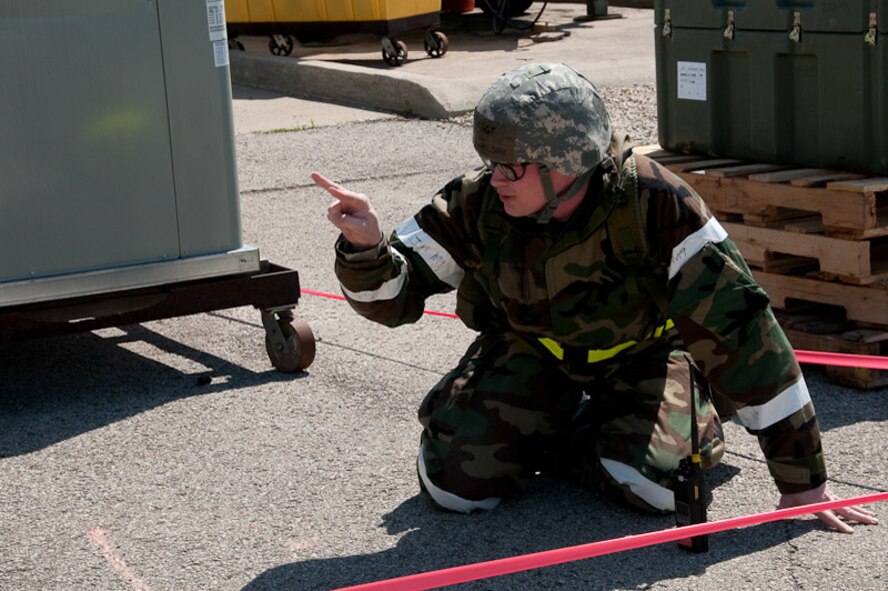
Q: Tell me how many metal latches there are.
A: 4